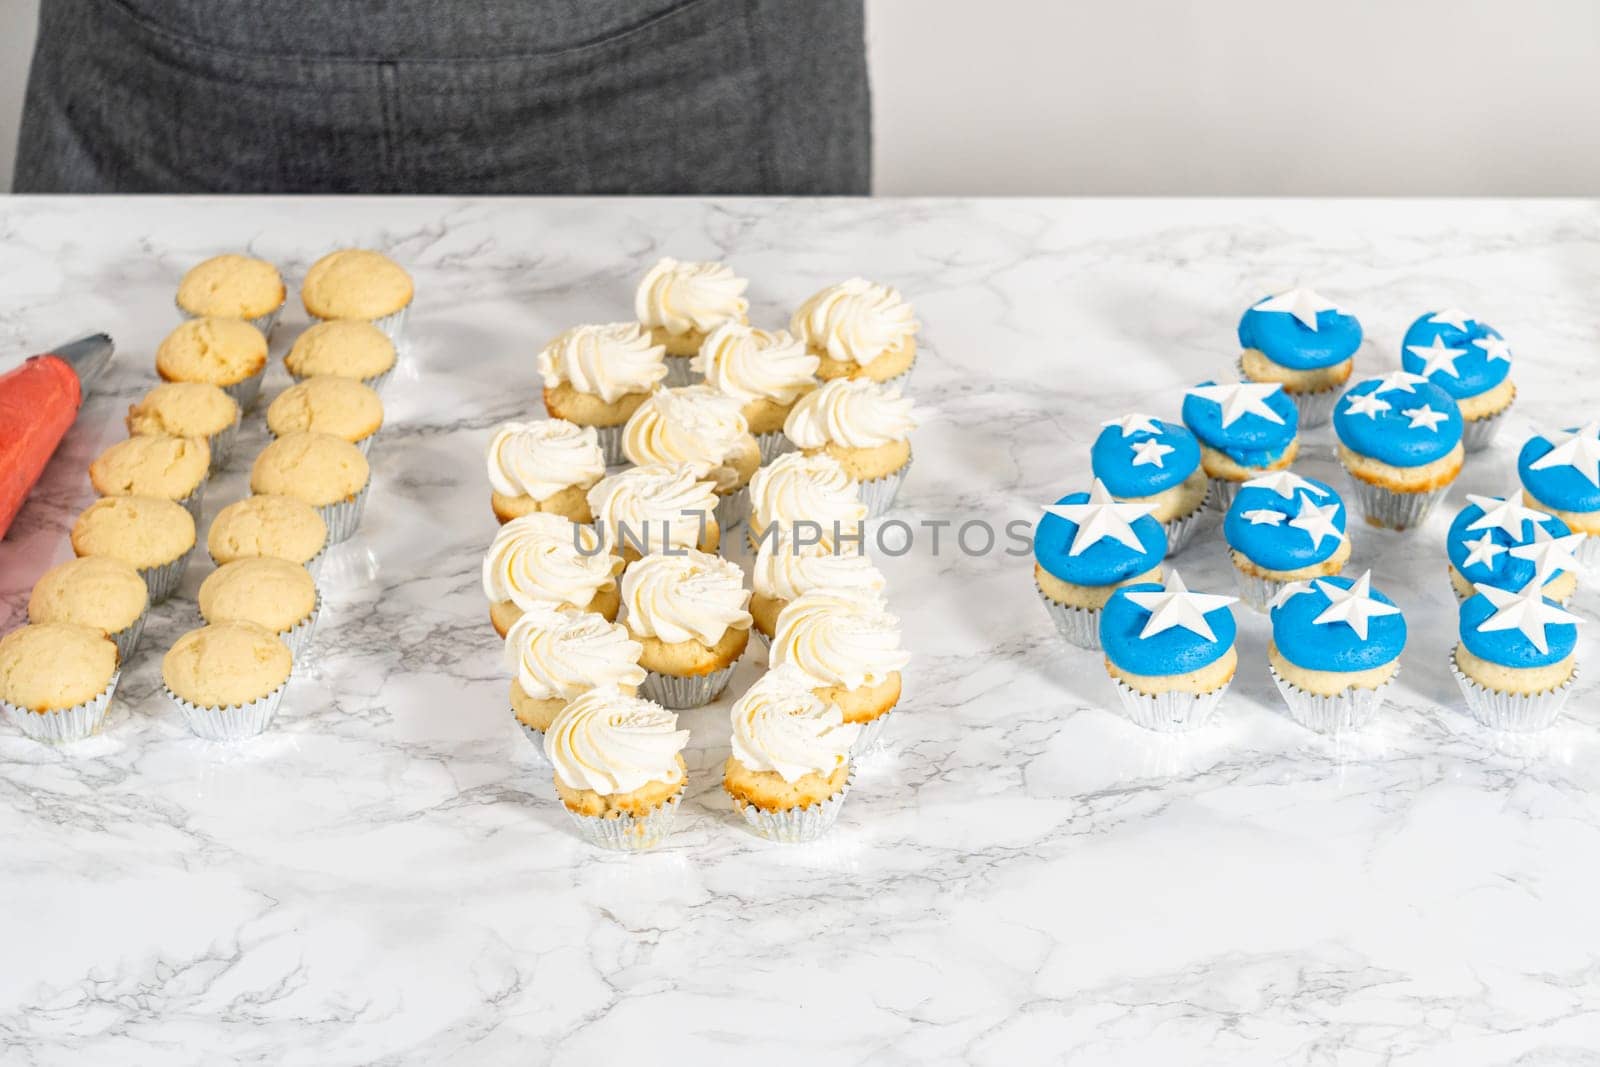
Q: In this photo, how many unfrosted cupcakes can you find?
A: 14